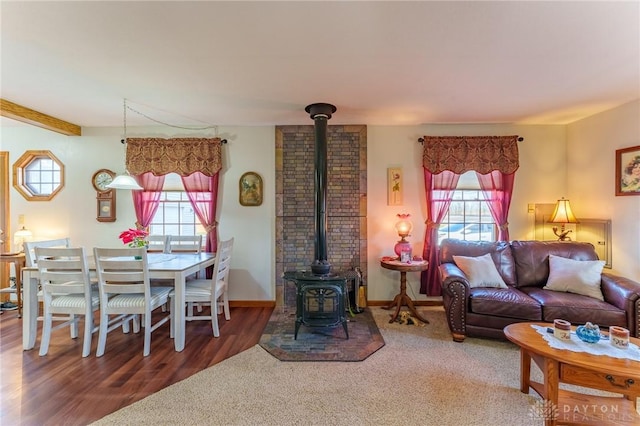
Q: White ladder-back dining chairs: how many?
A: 6